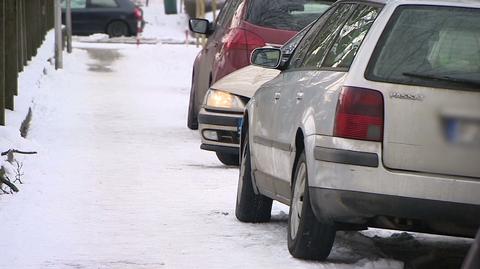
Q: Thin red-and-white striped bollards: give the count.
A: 2